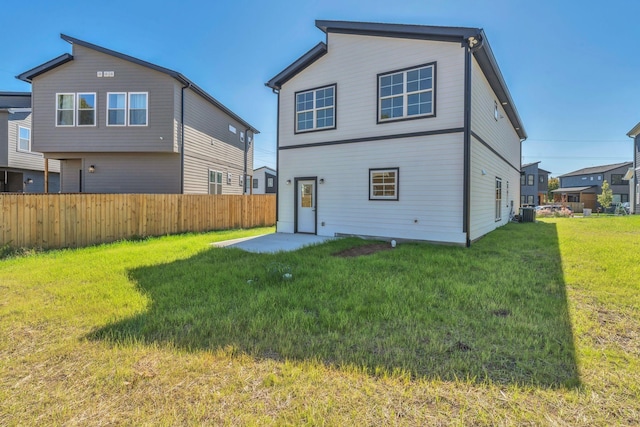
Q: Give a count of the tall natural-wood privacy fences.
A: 1